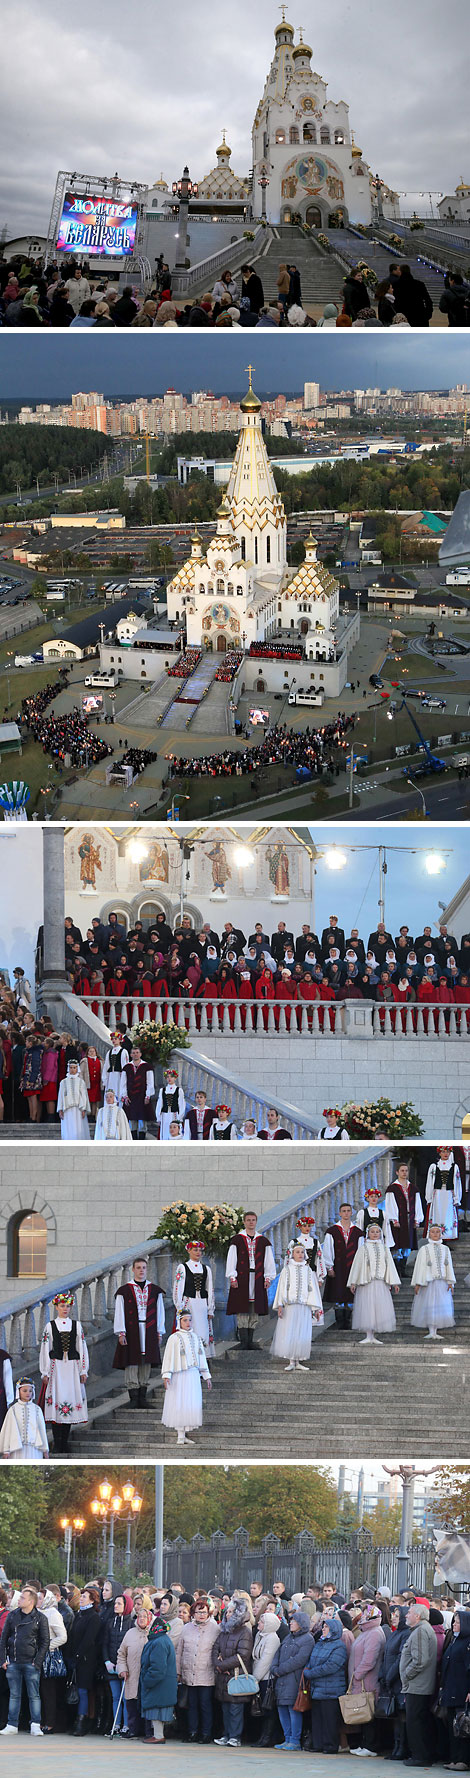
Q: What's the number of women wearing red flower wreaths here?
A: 9